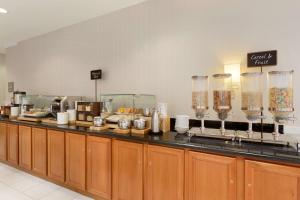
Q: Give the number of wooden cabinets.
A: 11